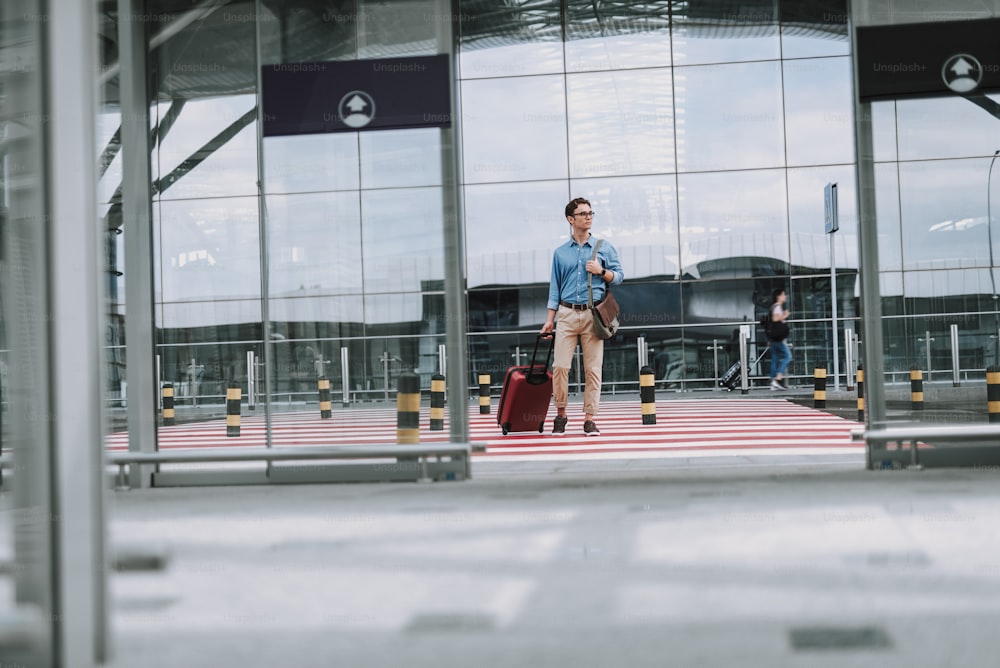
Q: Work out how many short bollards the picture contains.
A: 11